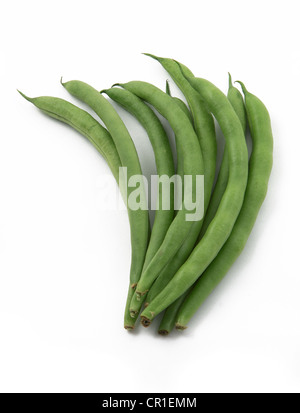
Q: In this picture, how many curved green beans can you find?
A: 9